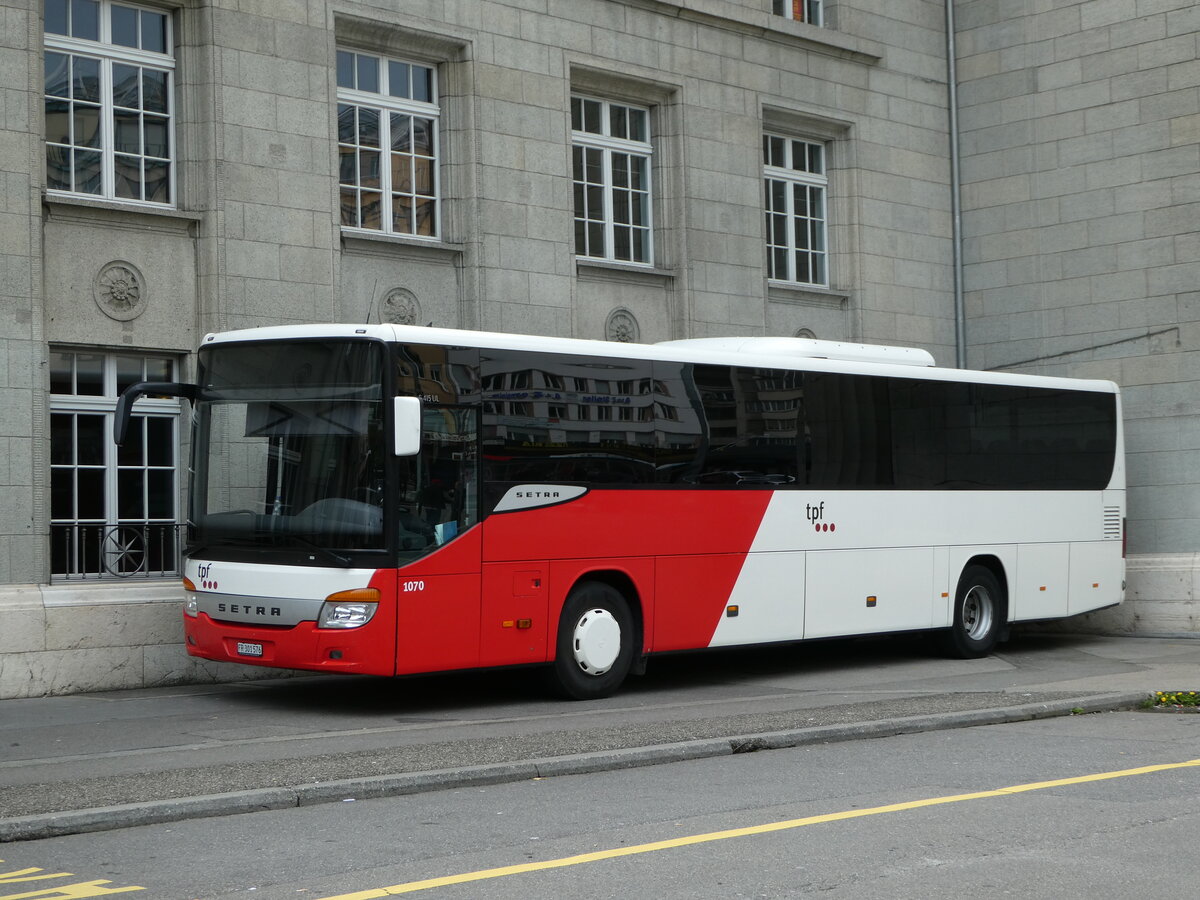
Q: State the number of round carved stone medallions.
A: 4